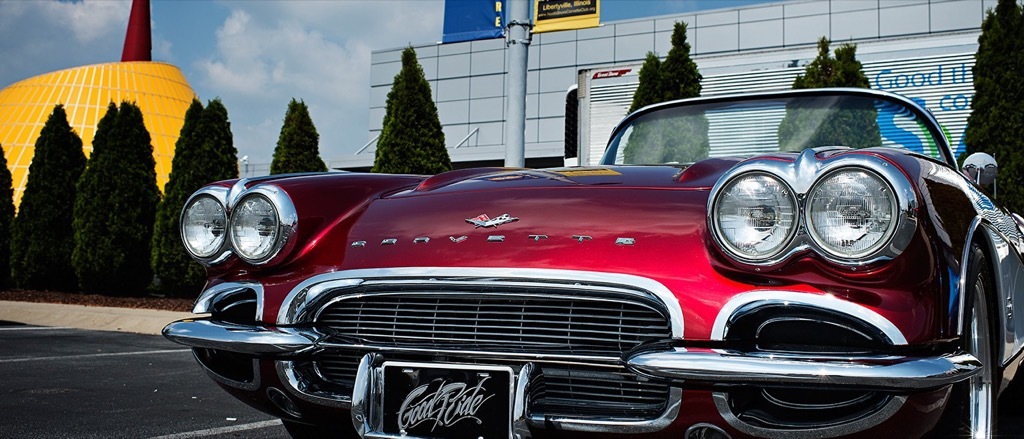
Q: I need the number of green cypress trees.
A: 9